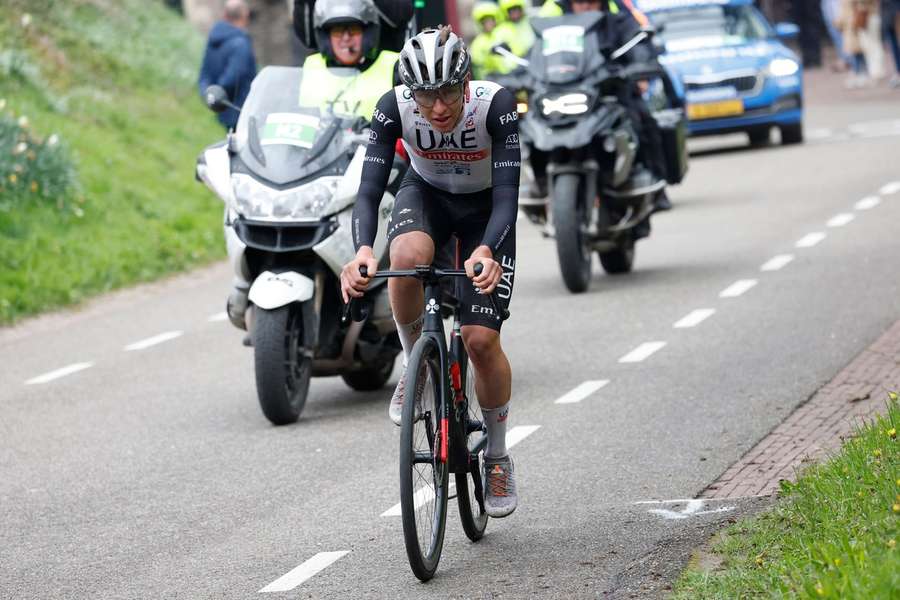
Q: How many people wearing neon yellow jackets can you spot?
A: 3